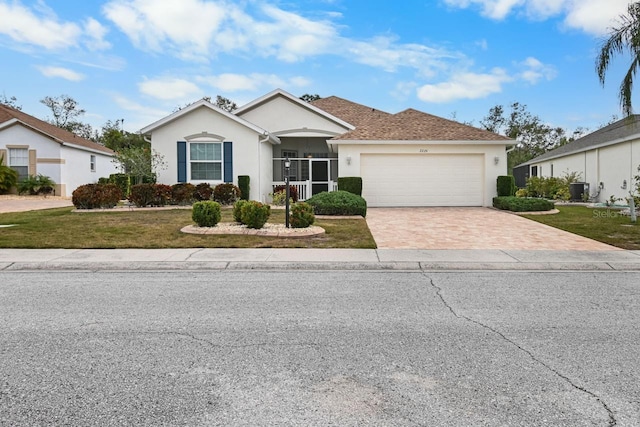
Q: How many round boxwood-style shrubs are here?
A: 4